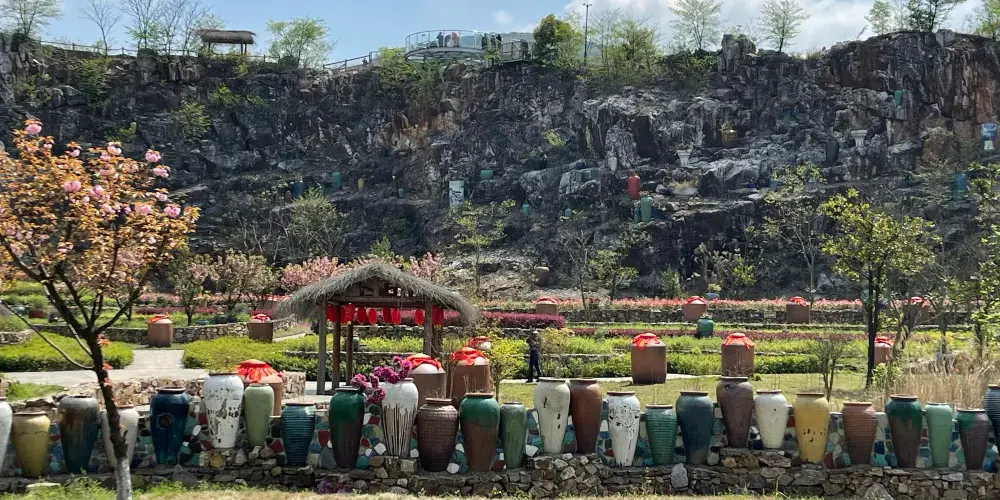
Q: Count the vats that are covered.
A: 13